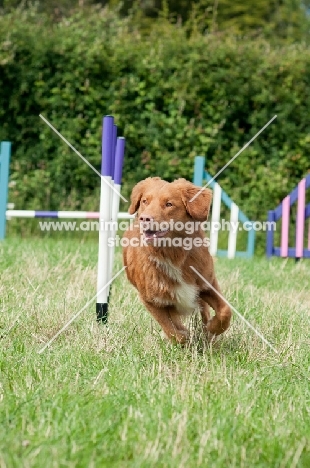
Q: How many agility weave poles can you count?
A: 3